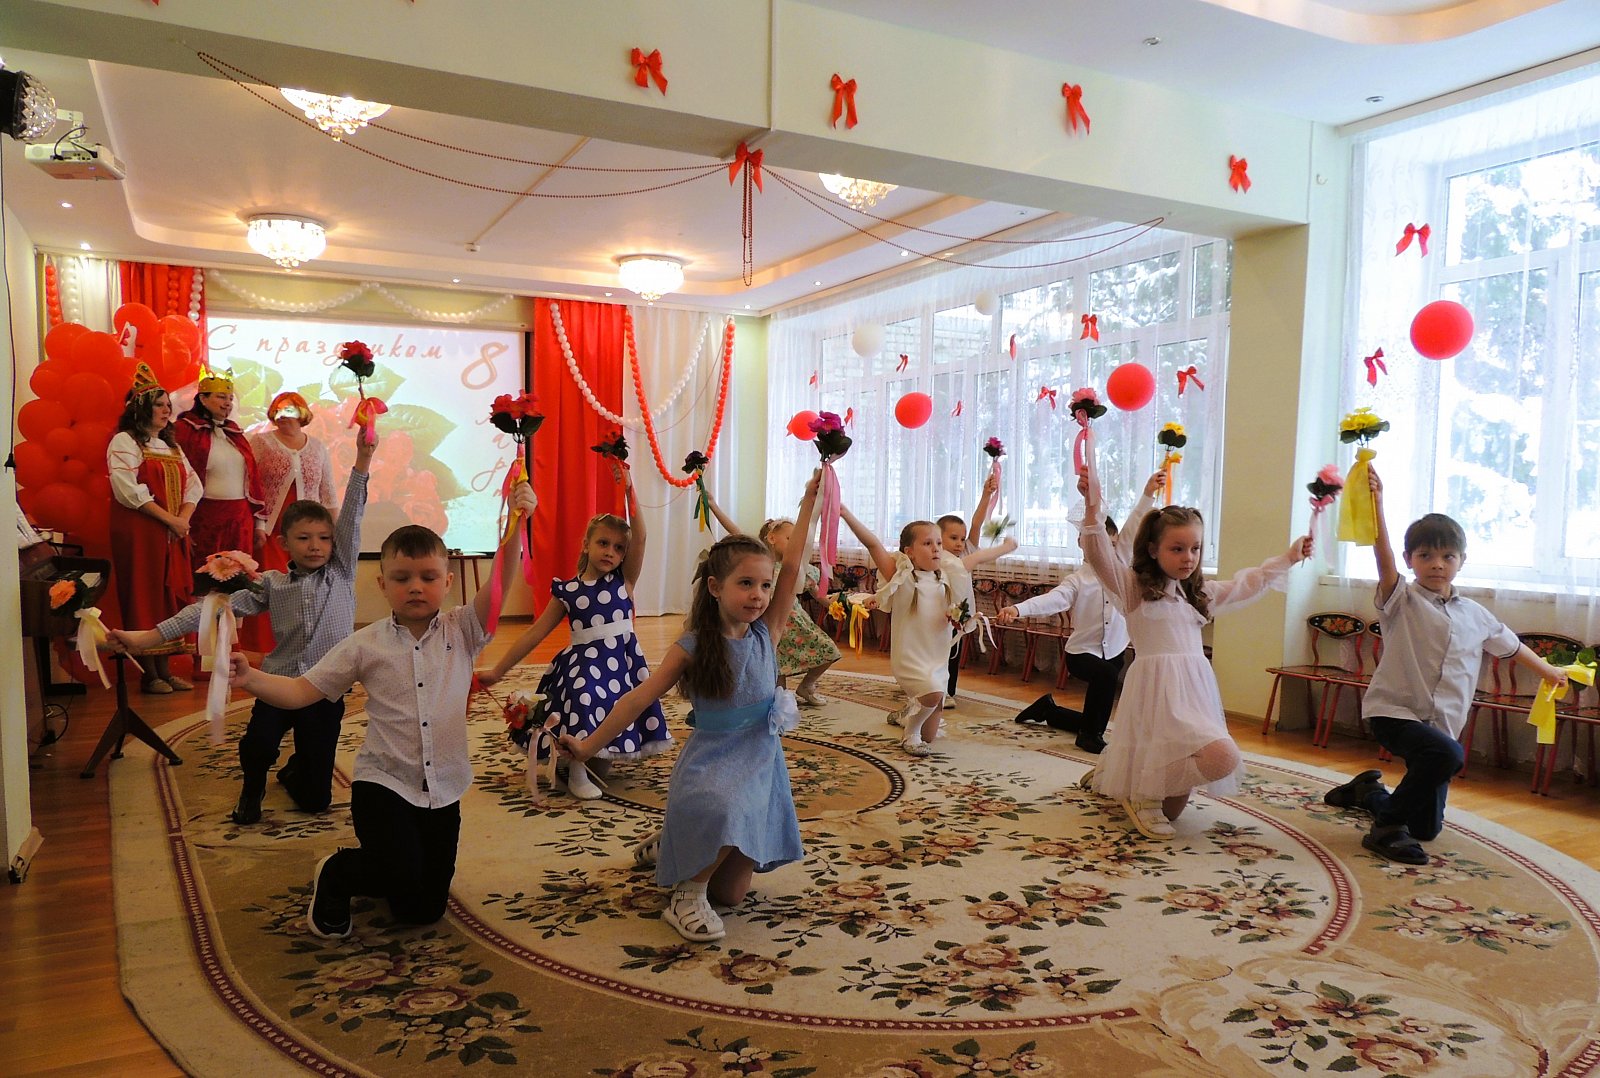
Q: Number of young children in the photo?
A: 10